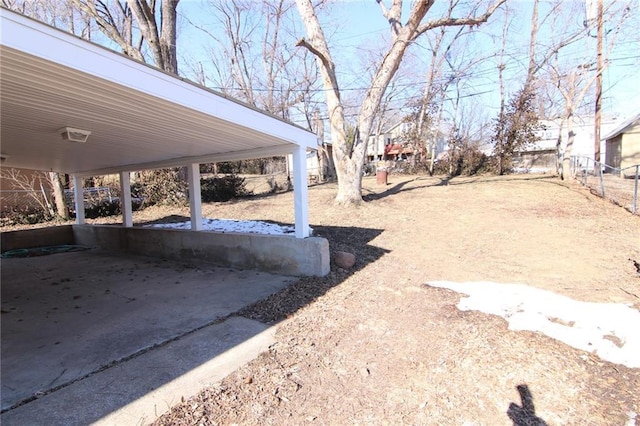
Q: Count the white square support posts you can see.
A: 4